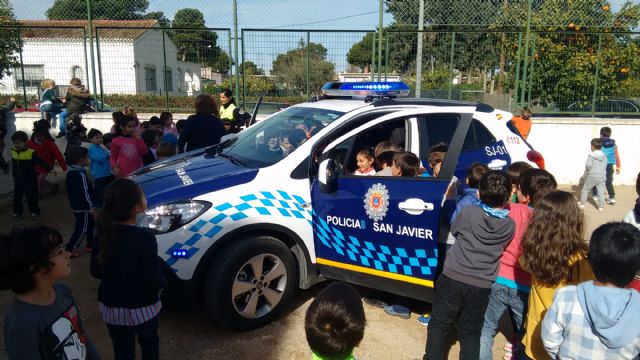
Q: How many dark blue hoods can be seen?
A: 1